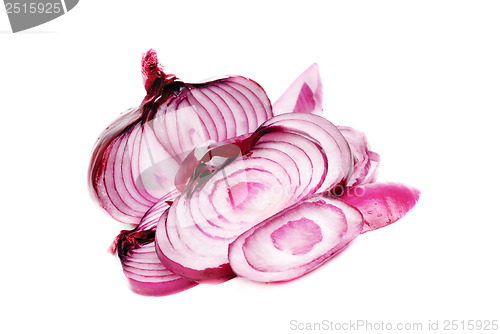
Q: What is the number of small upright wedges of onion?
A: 1